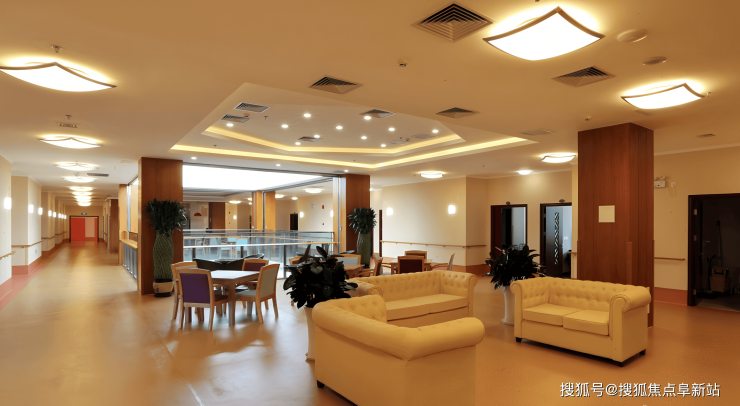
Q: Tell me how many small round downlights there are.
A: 14